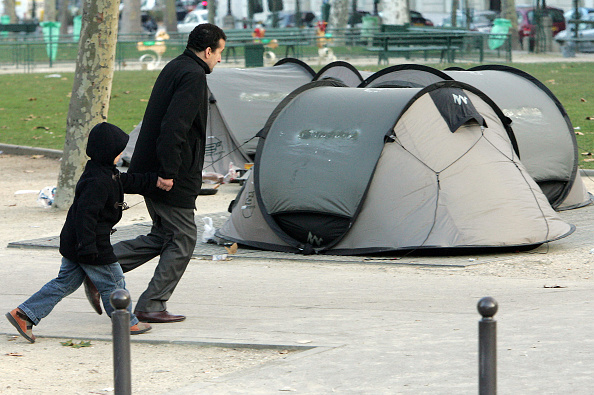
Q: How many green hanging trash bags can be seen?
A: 5